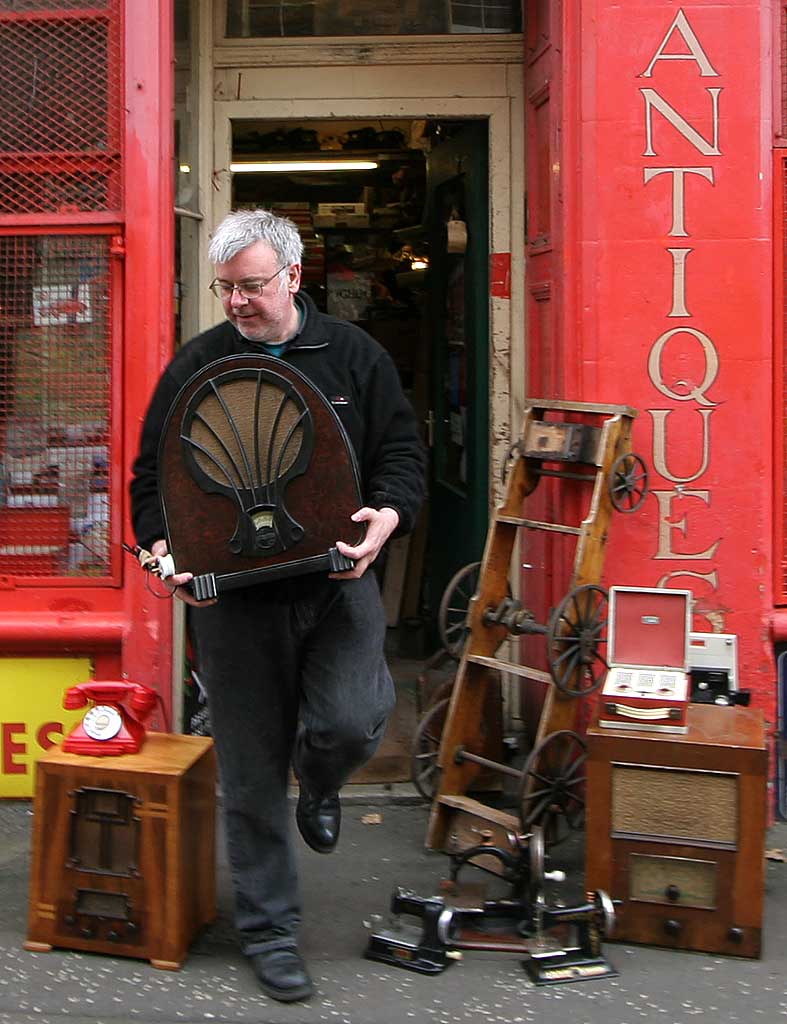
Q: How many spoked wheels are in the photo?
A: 6